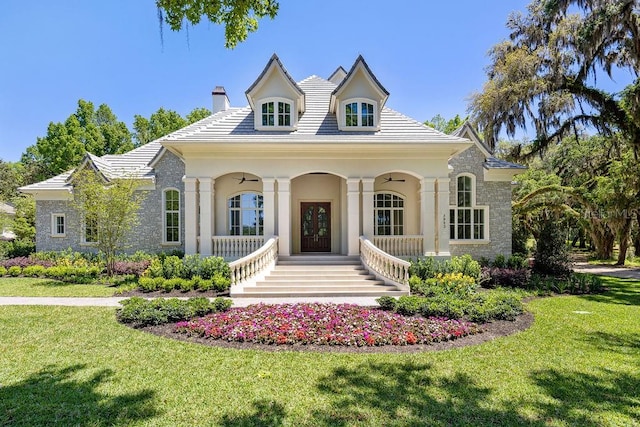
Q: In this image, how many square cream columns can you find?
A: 8